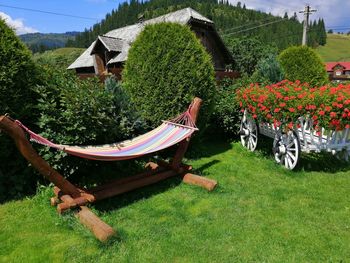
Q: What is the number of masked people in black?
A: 0